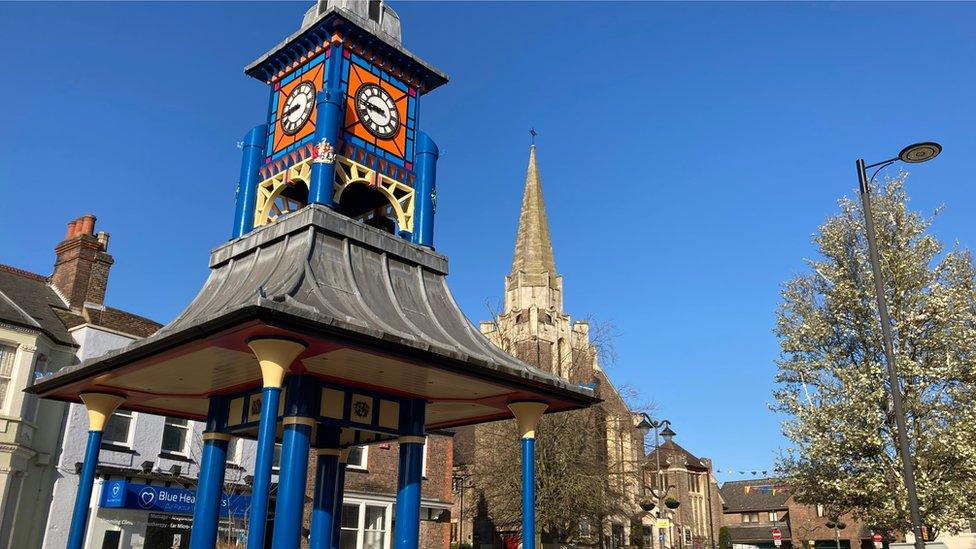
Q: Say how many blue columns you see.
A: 11